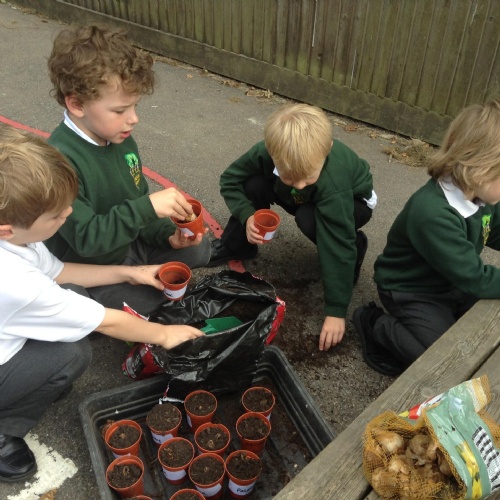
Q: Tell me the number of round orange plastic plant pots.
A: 15